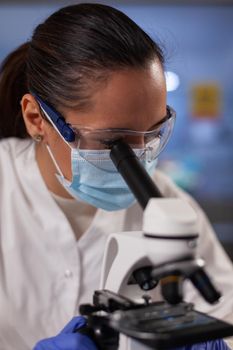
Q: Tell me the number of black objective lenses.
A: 3